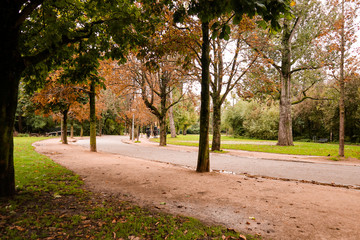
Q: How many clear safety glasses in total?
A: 0